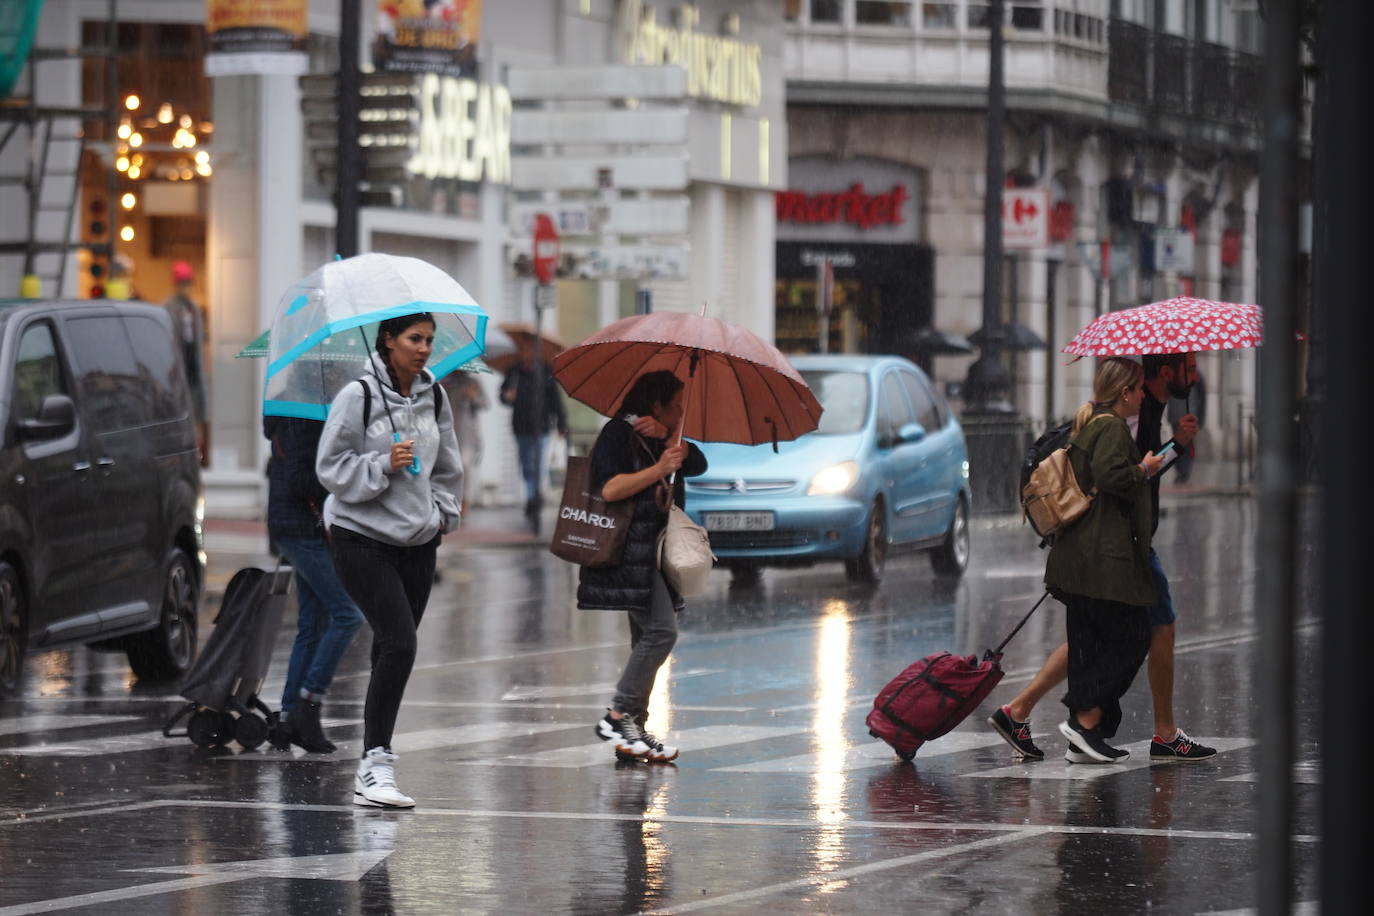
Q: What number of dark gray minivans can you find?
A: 1